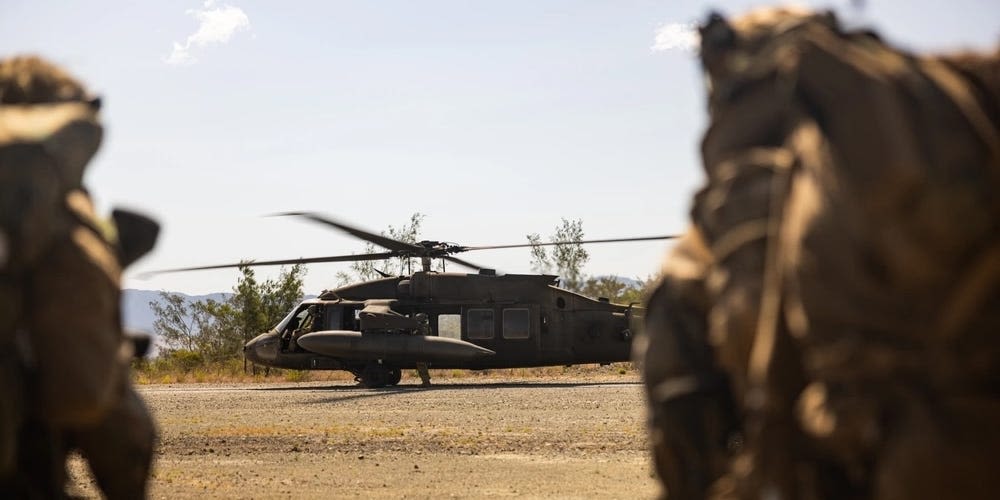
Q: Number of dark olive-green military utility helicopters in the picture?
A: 1